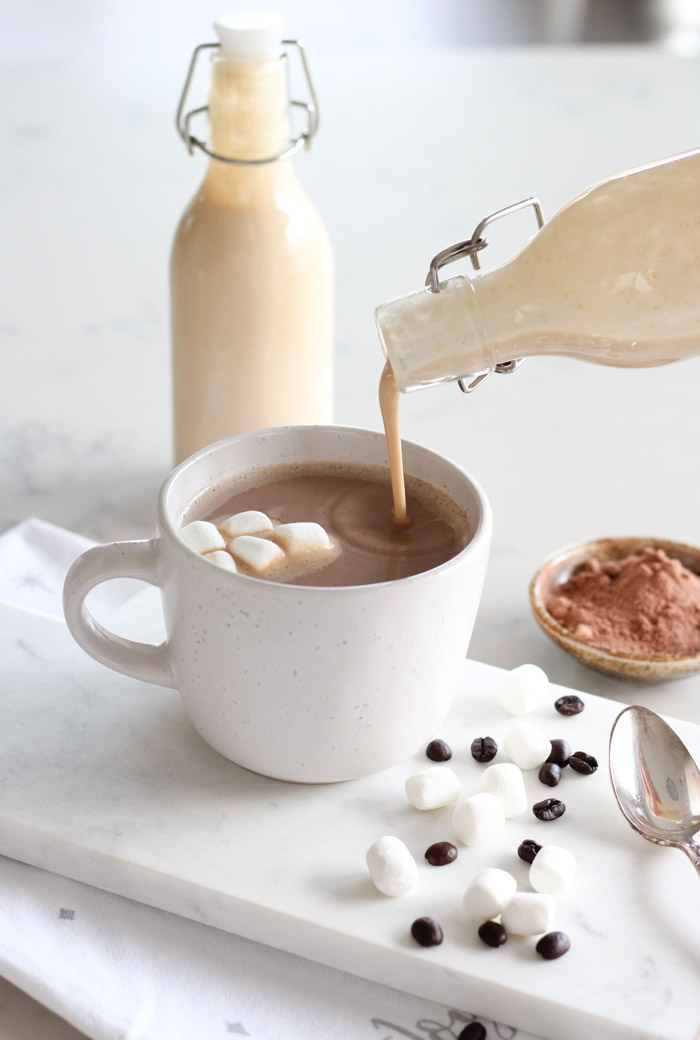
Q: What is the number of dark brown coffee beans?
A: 13